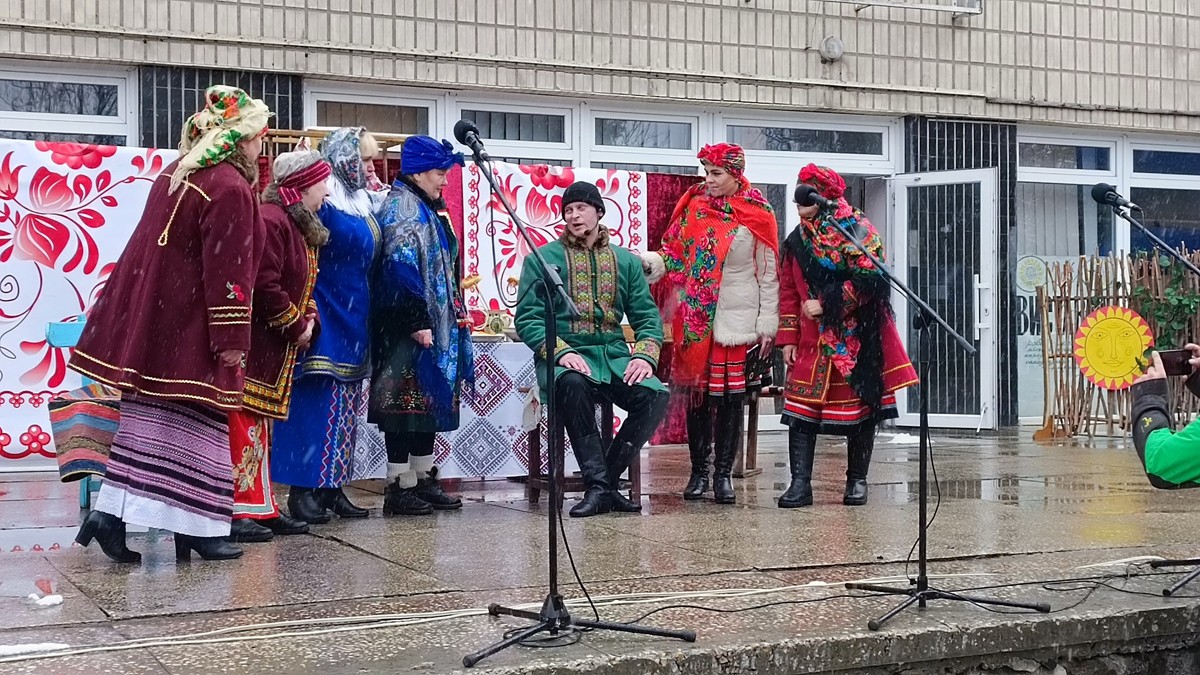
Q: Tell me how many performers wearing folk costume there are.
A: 7